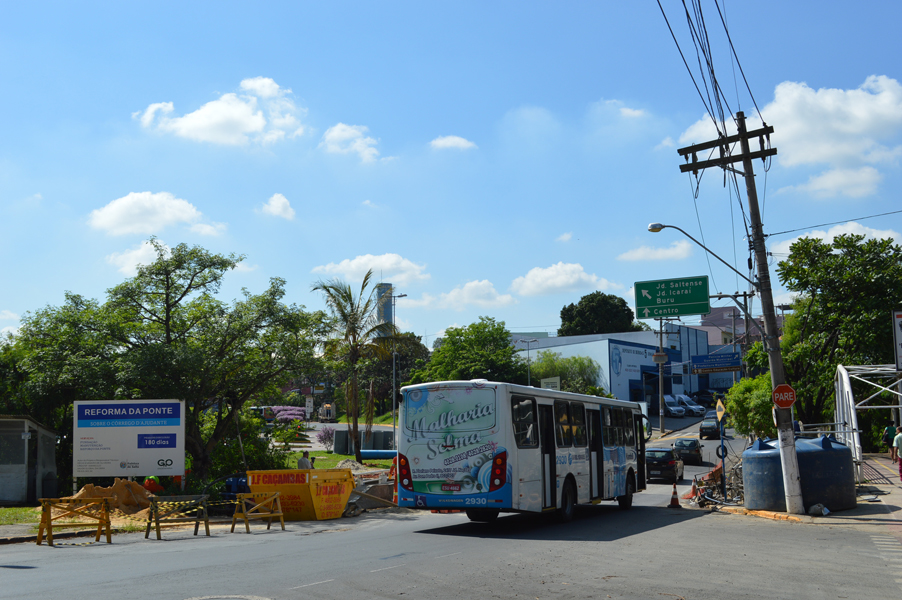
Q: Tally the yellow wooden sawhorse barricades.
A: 3